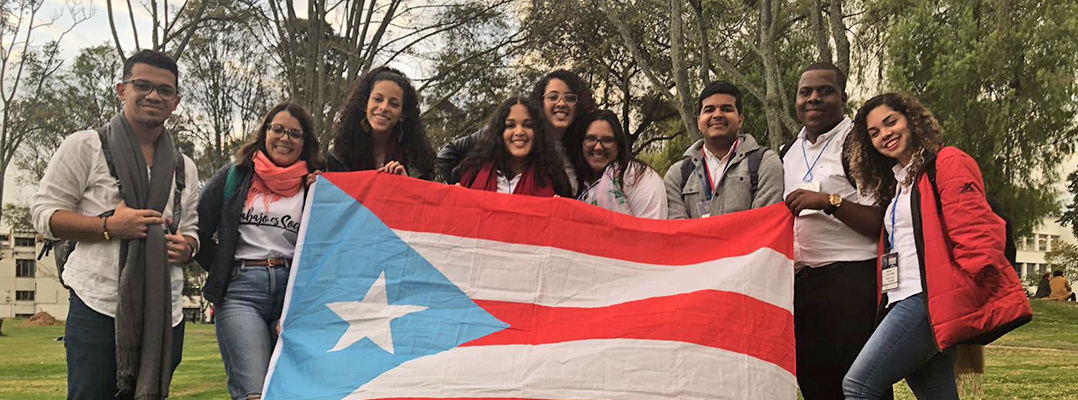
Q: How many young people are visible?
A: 9